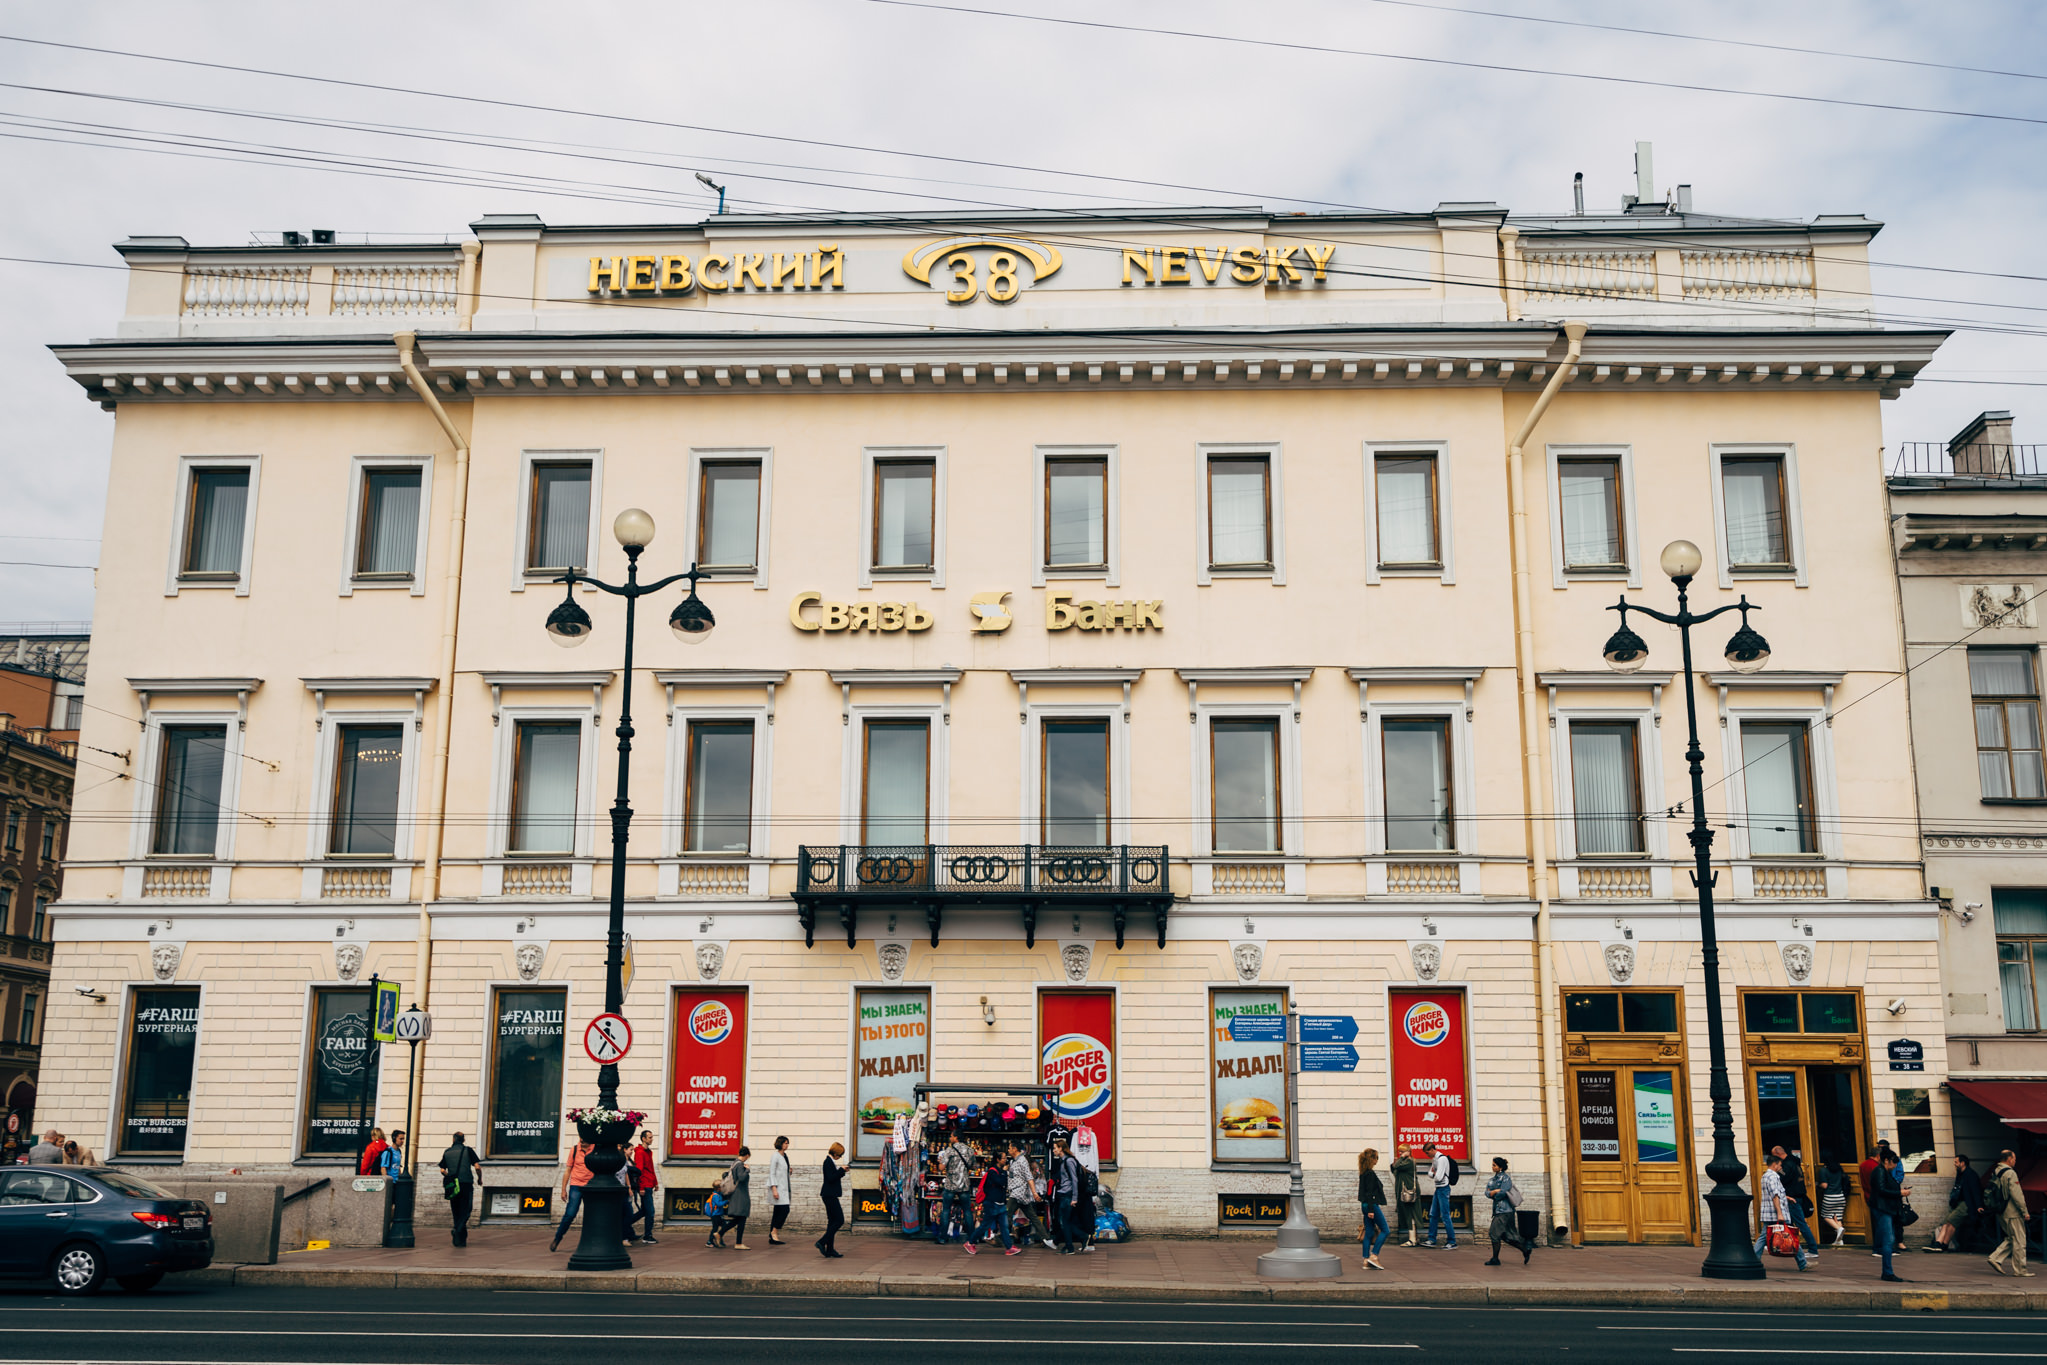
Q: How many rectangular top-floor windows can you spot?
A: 10